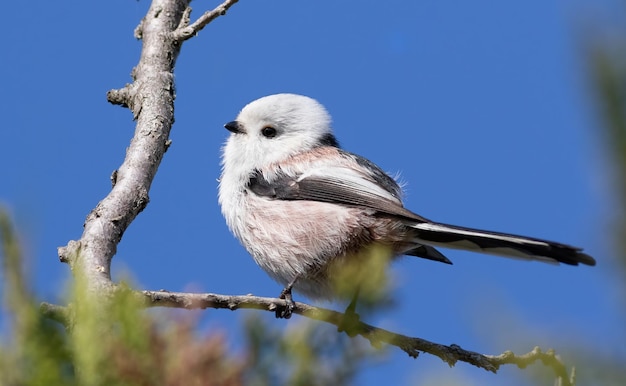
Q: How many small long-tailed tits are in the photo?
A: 1